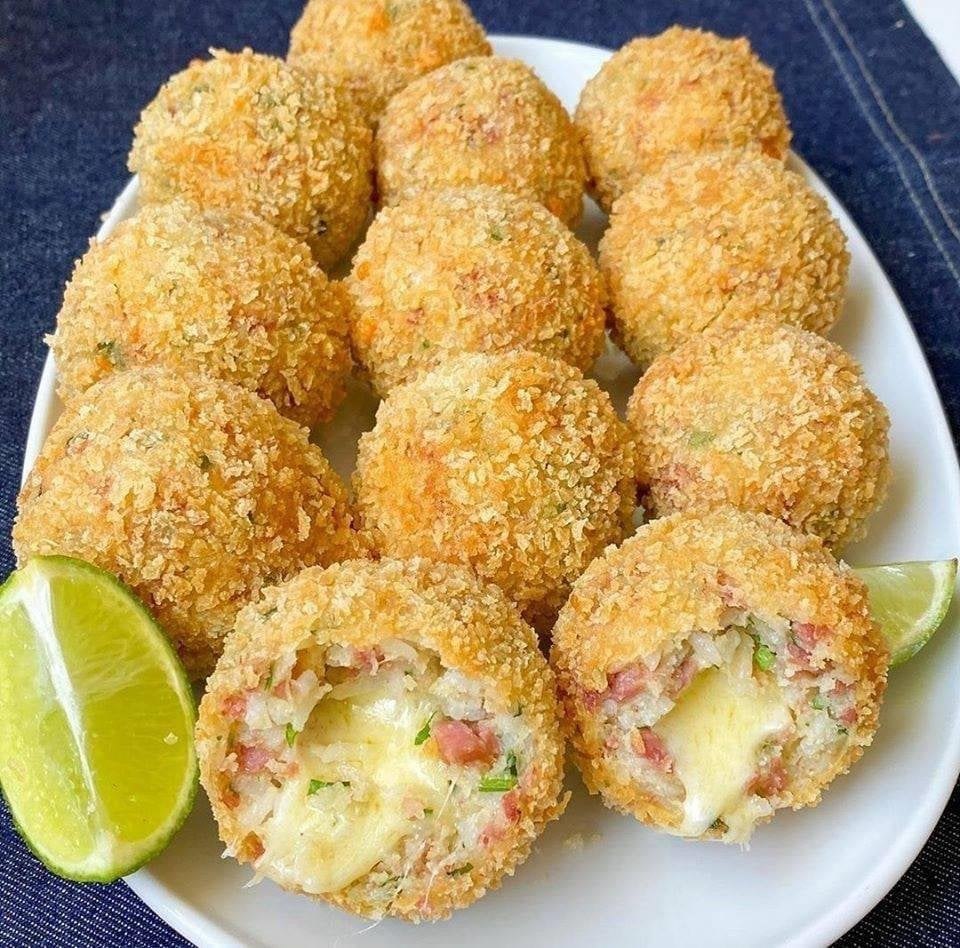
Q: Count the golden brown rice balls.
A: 12